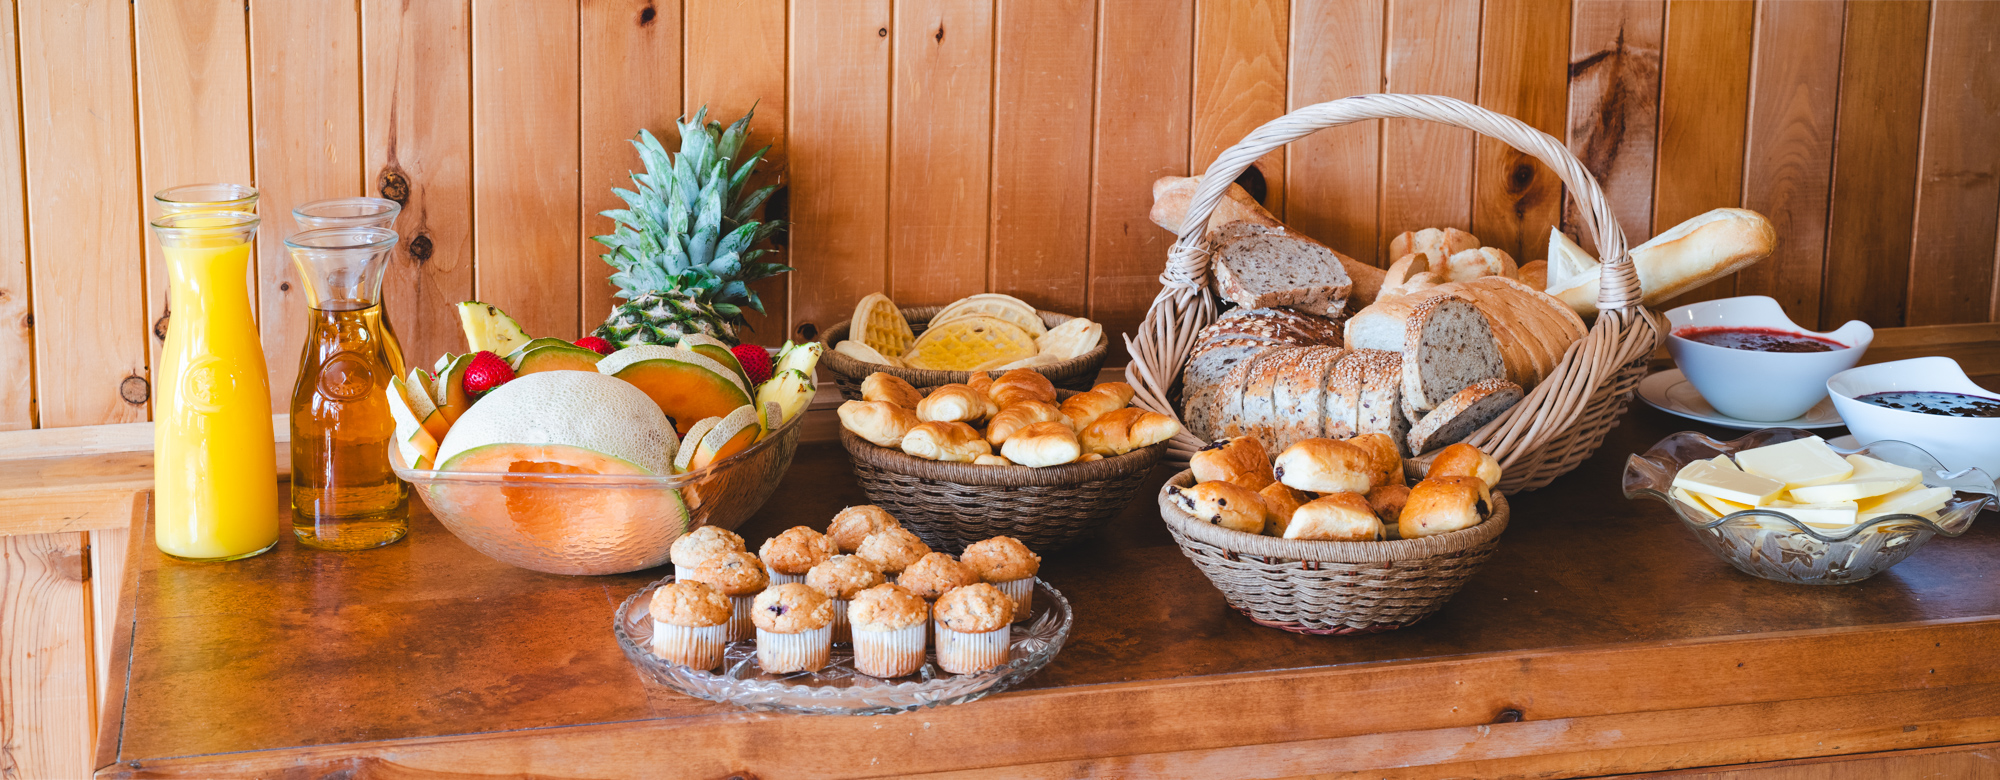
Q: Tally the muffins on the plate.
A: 12